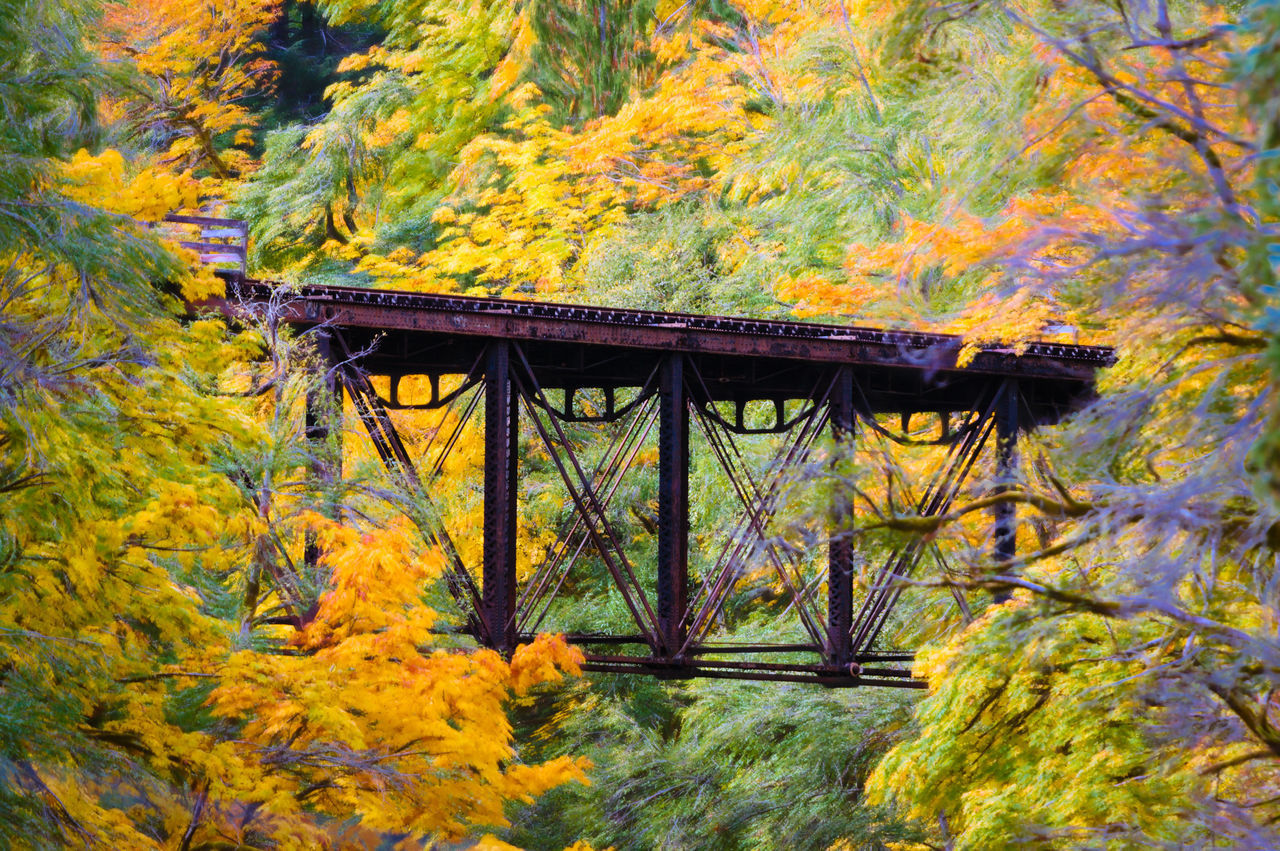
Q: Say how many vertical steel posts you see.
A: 5